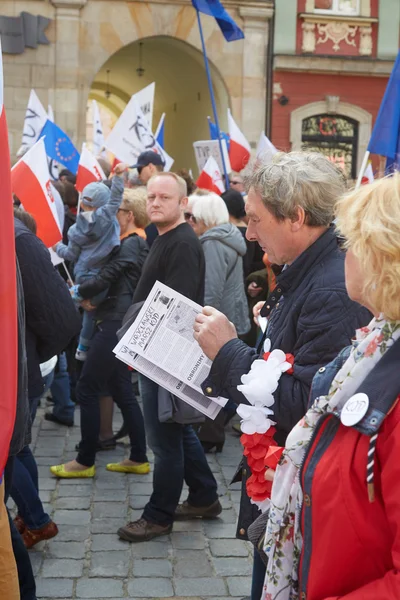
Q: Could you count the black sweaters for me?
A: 1